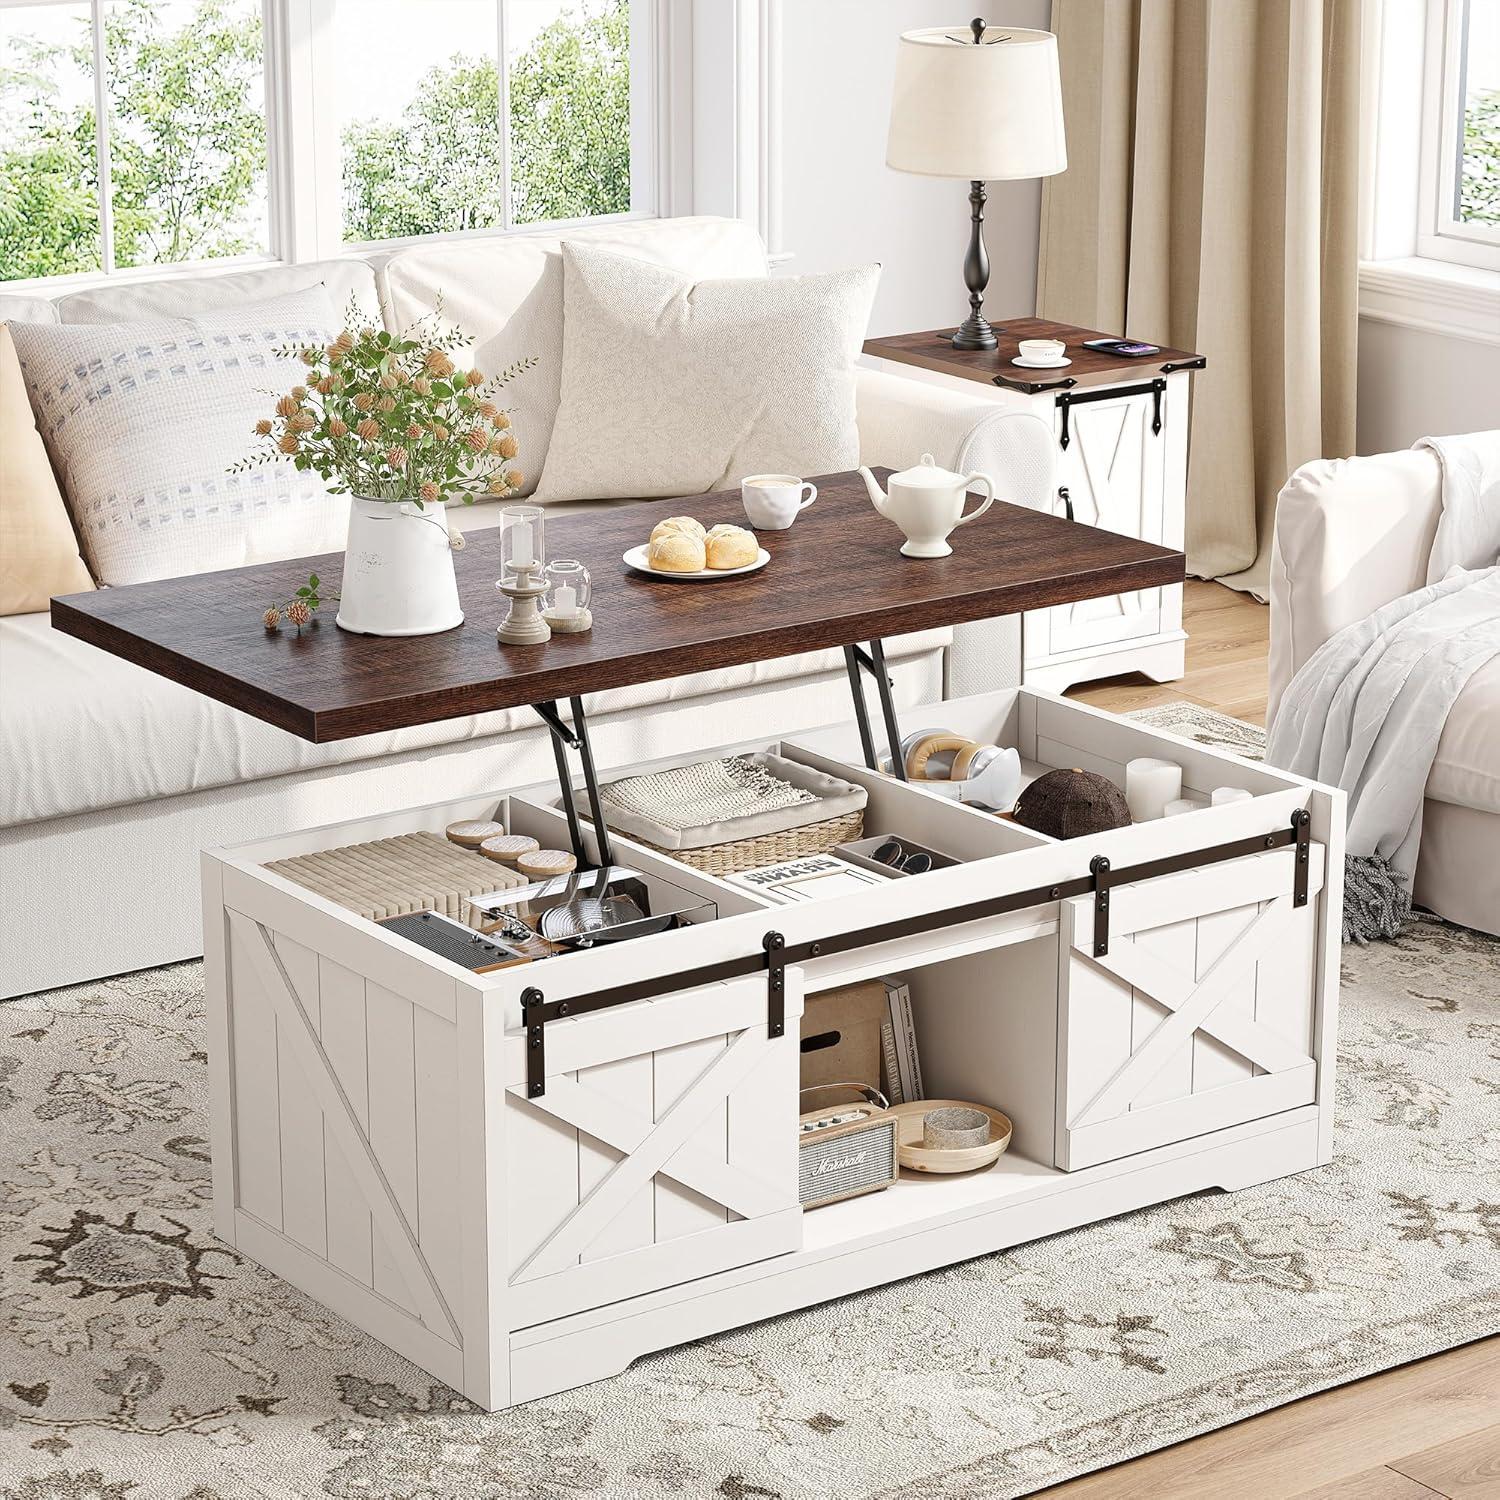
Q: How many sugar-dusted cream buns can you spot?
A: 3